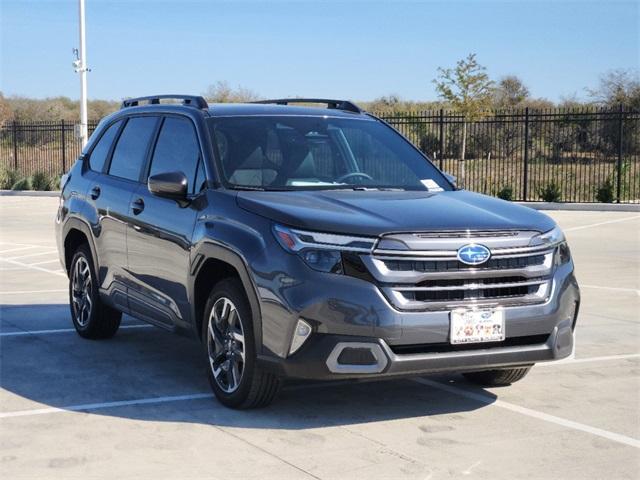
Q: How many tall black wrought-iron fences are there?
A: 1